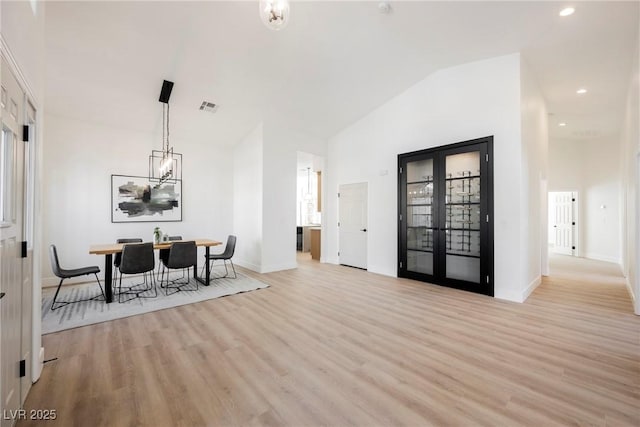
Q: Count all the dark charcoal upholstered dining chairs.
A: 6